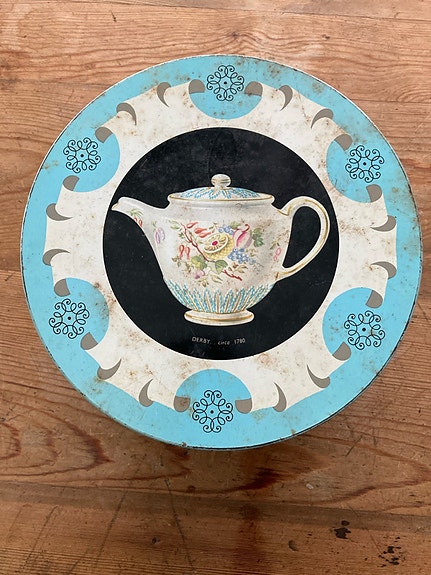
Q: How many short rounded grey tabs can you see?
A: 12